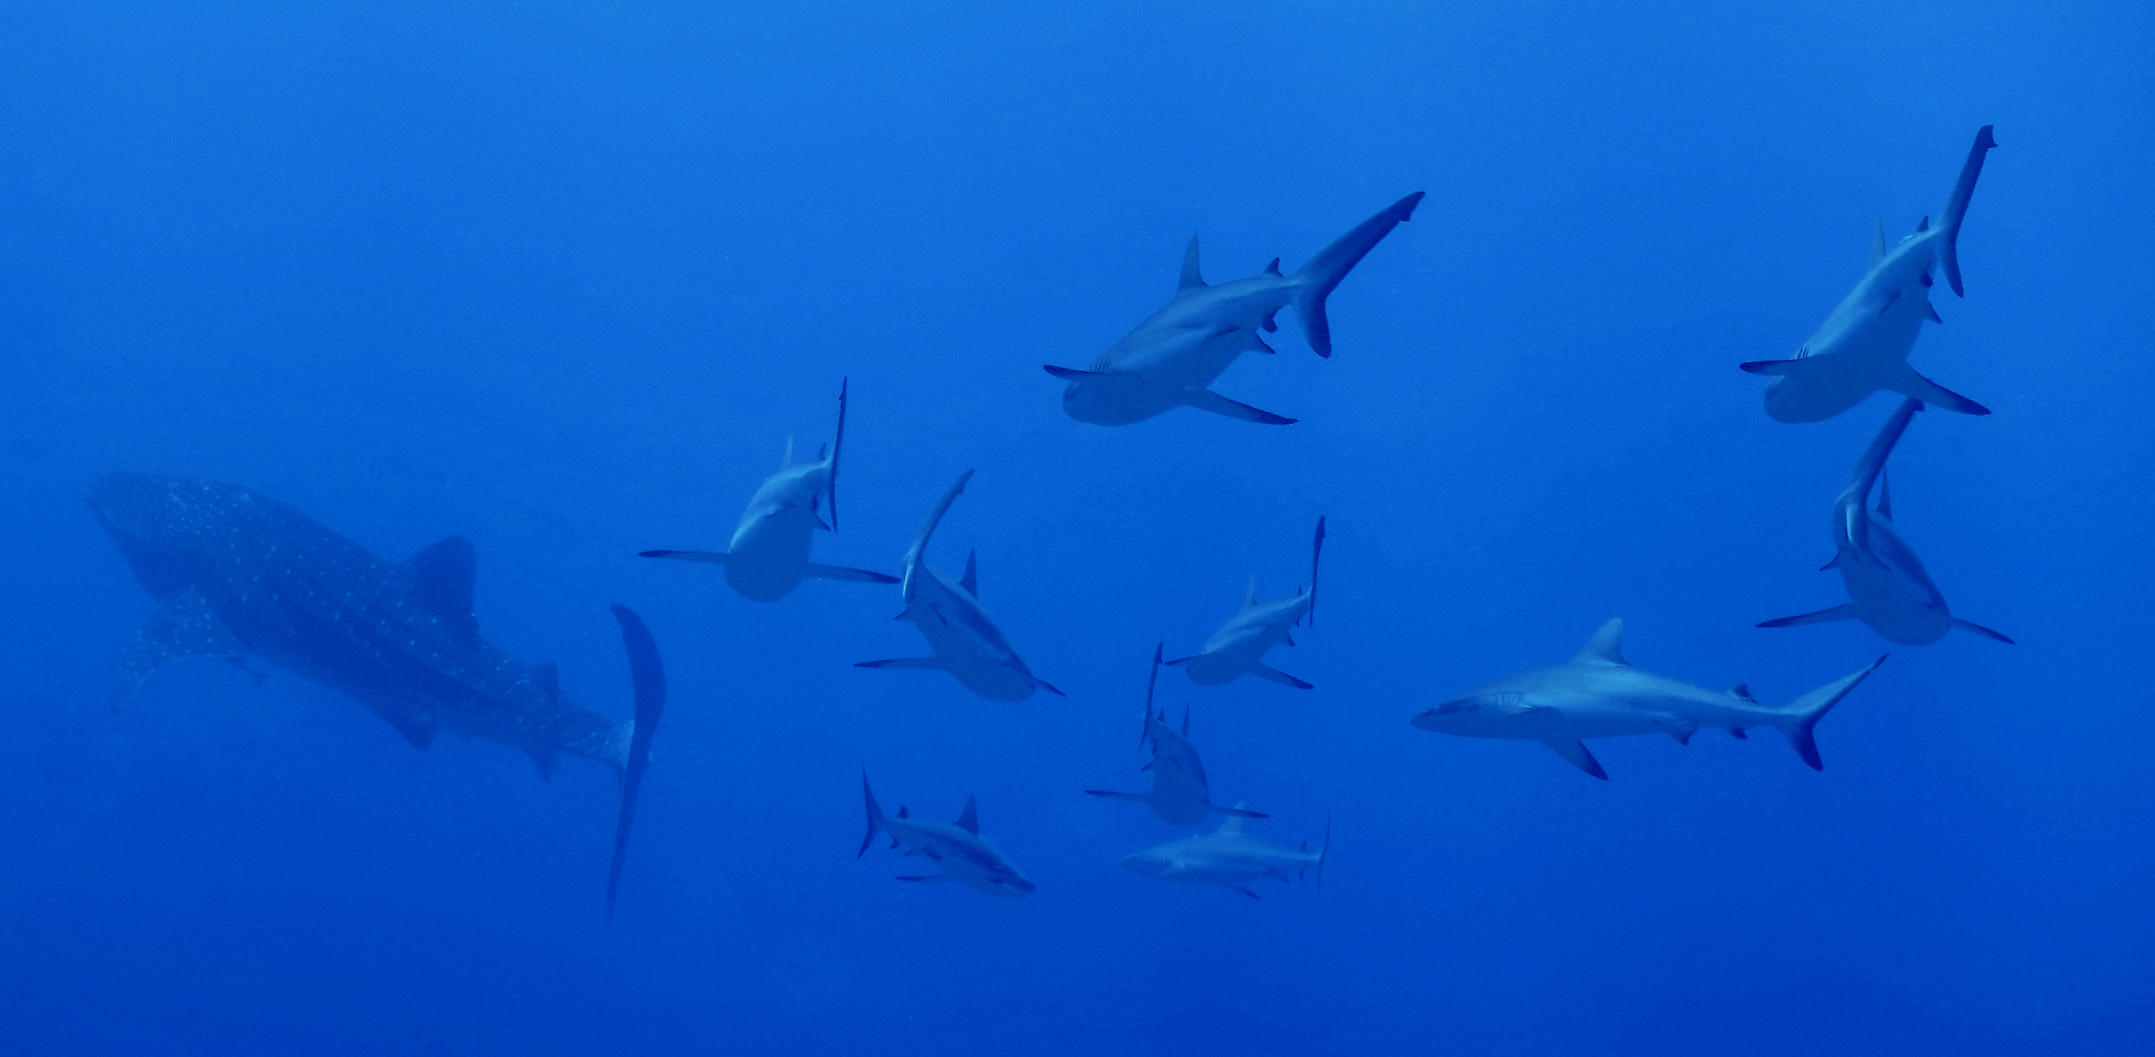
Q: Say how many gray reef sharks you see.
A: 10